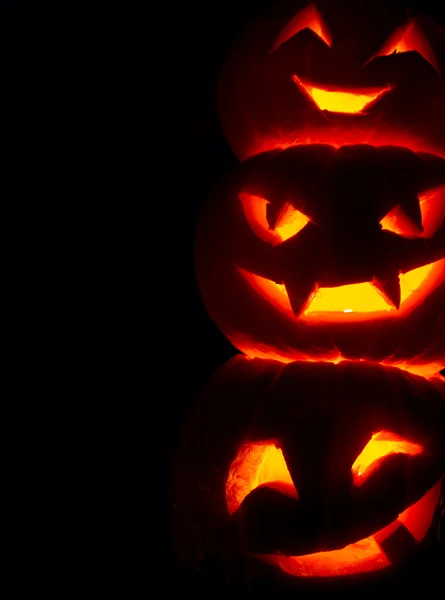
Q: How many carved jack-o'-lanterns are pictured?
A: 3